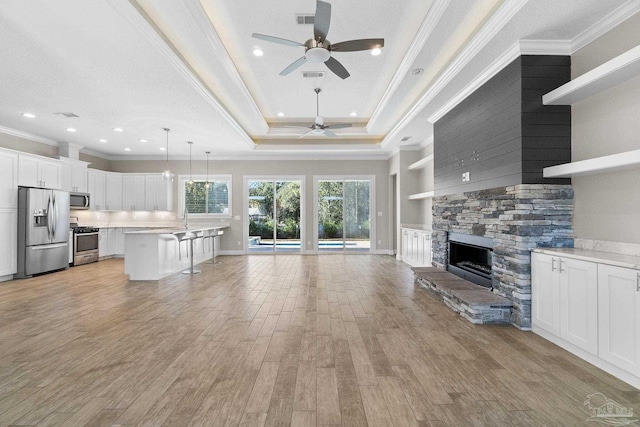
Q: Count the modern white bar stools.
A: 2